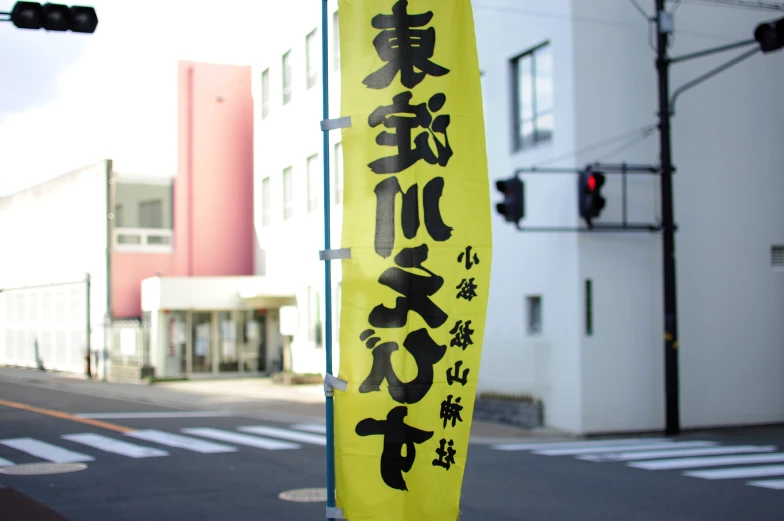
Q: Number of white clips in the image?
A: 4